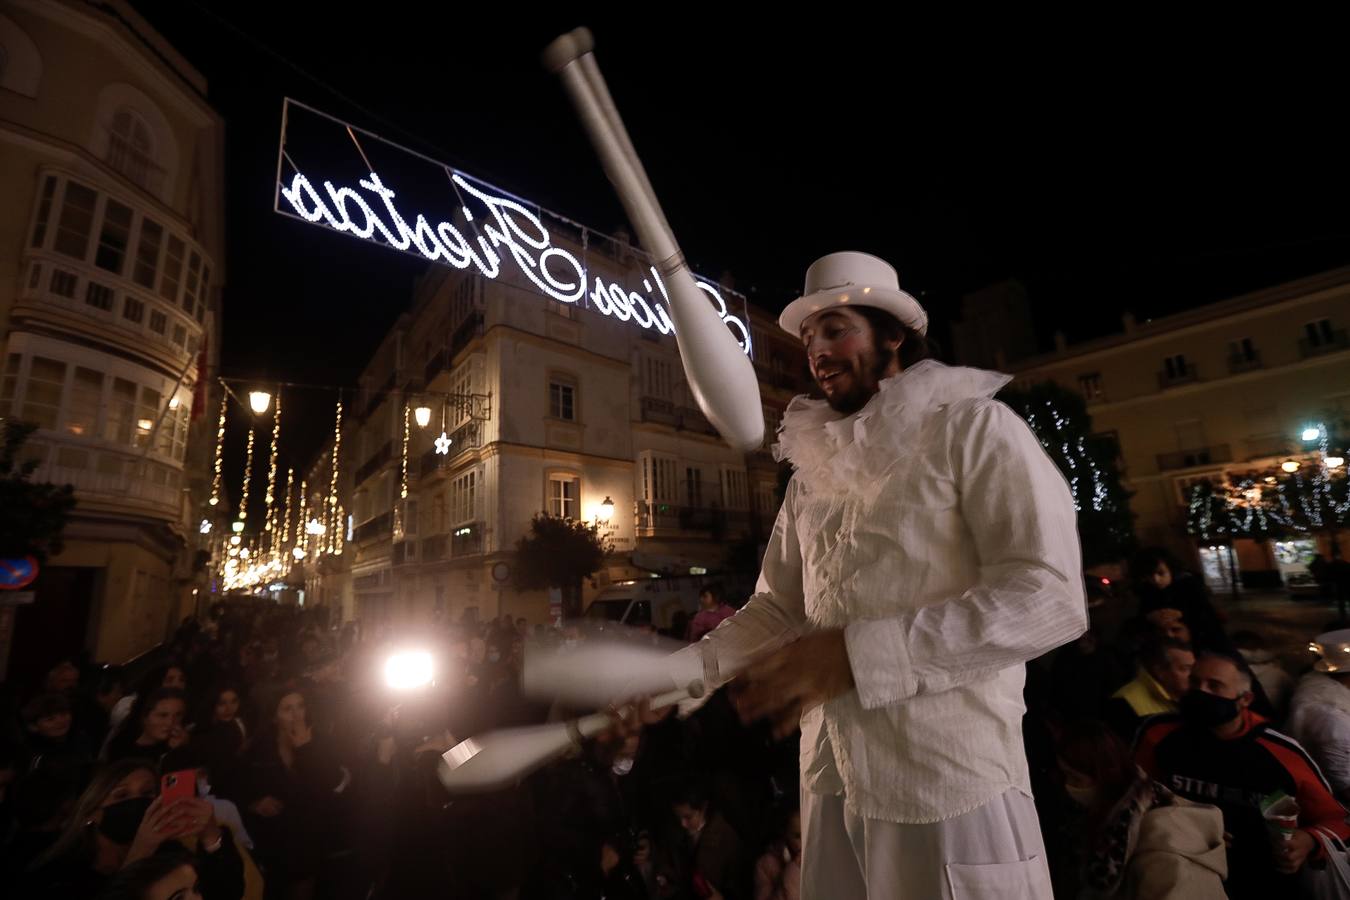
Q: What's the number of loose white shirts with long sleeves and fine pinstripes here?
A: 1